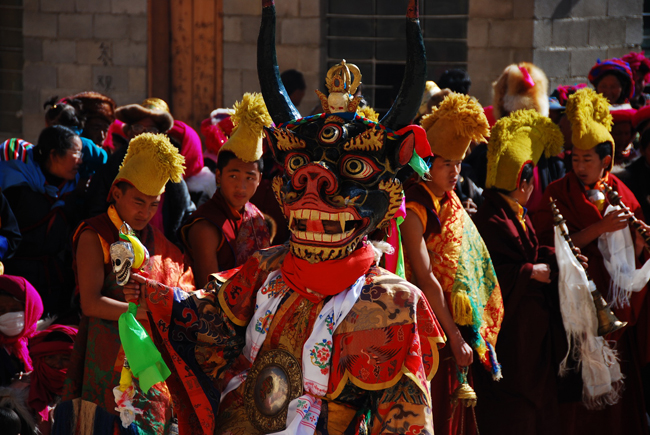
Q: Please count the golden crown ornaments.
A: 1